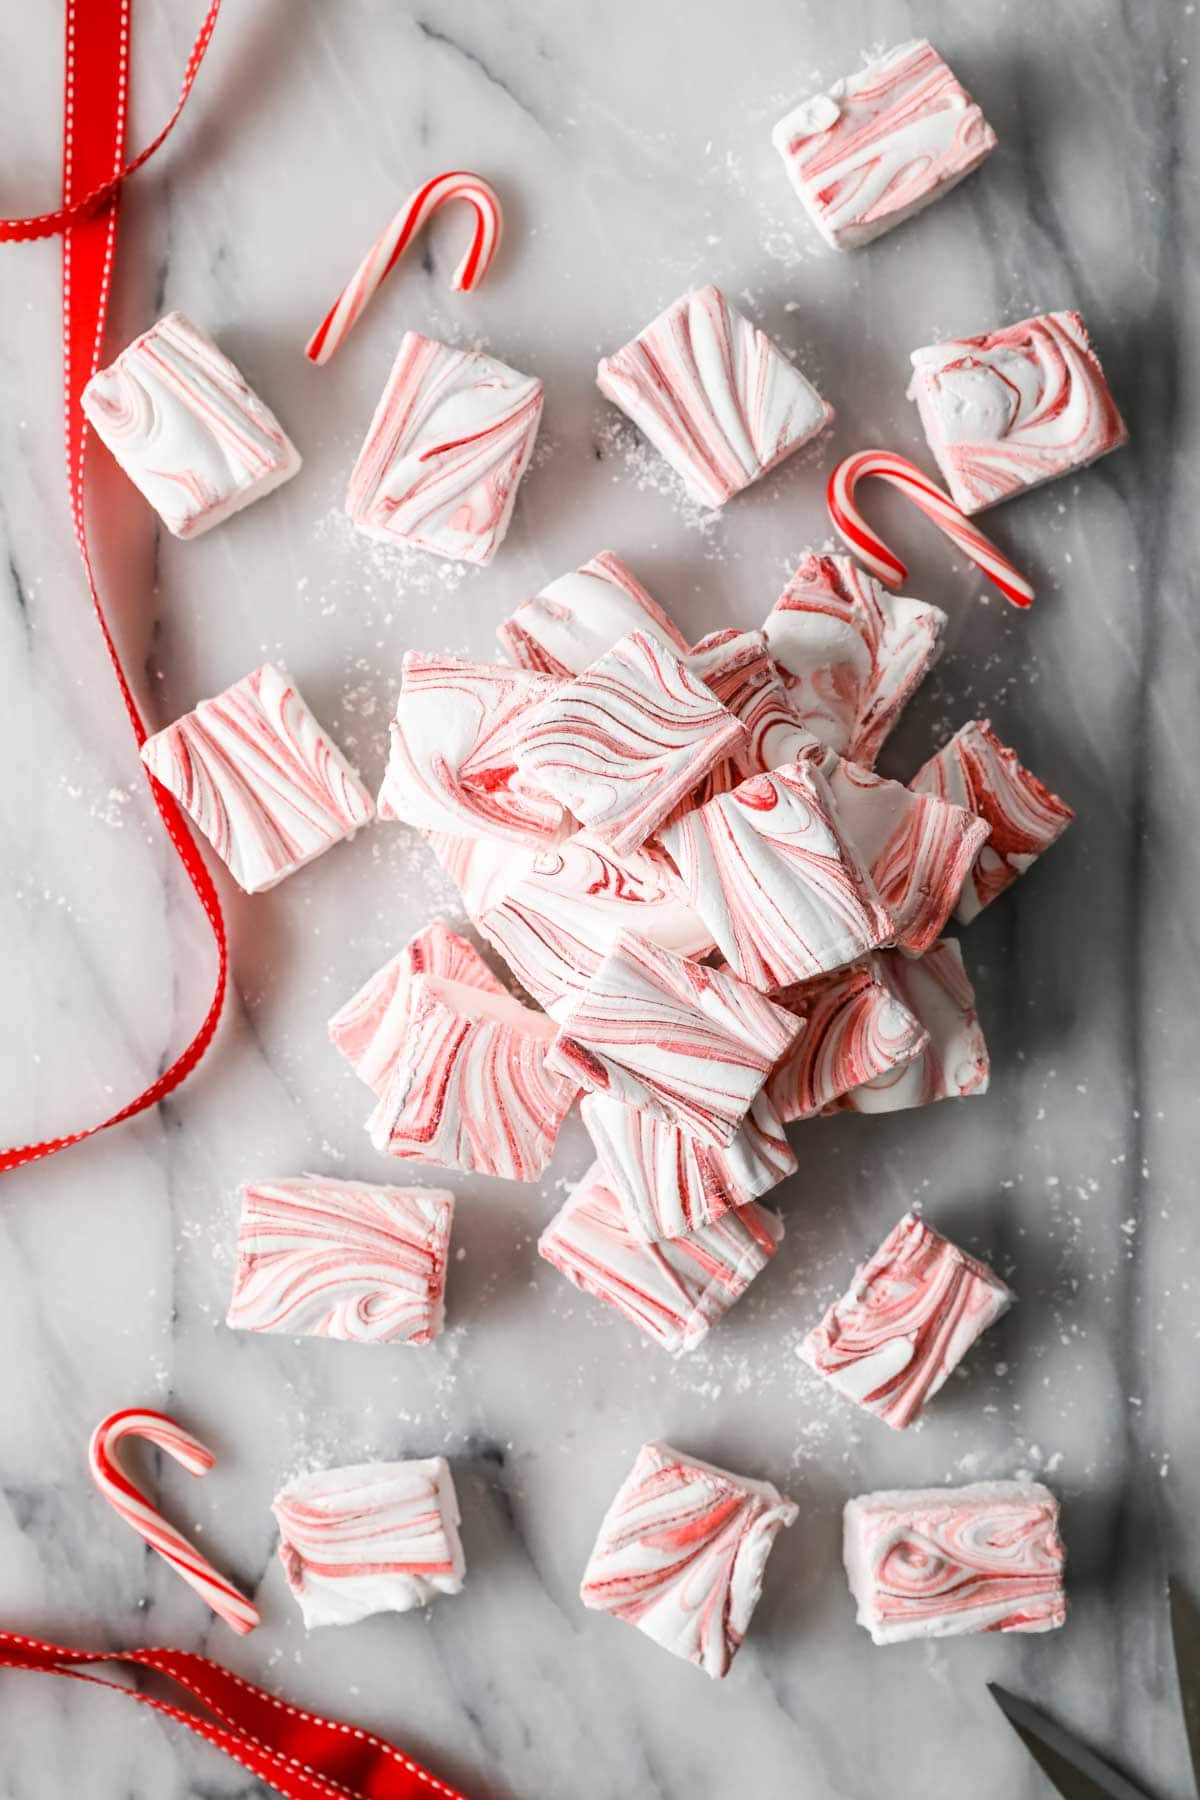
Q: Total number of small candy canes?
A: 3